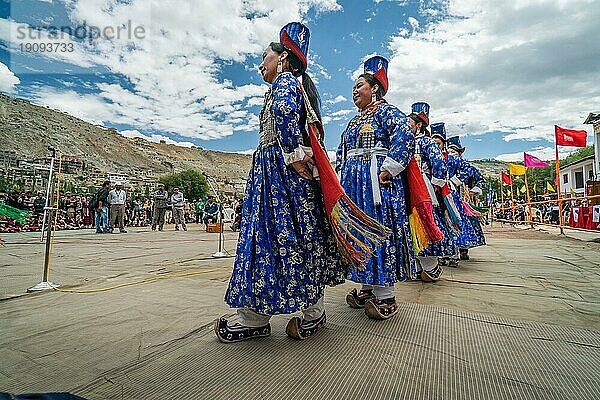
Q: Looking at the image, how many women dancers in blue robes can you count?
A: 5